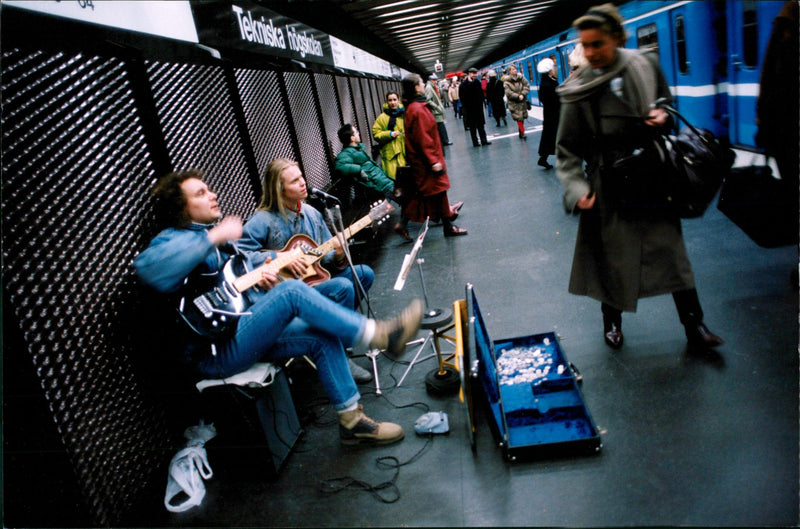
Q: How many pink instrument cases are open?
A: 0